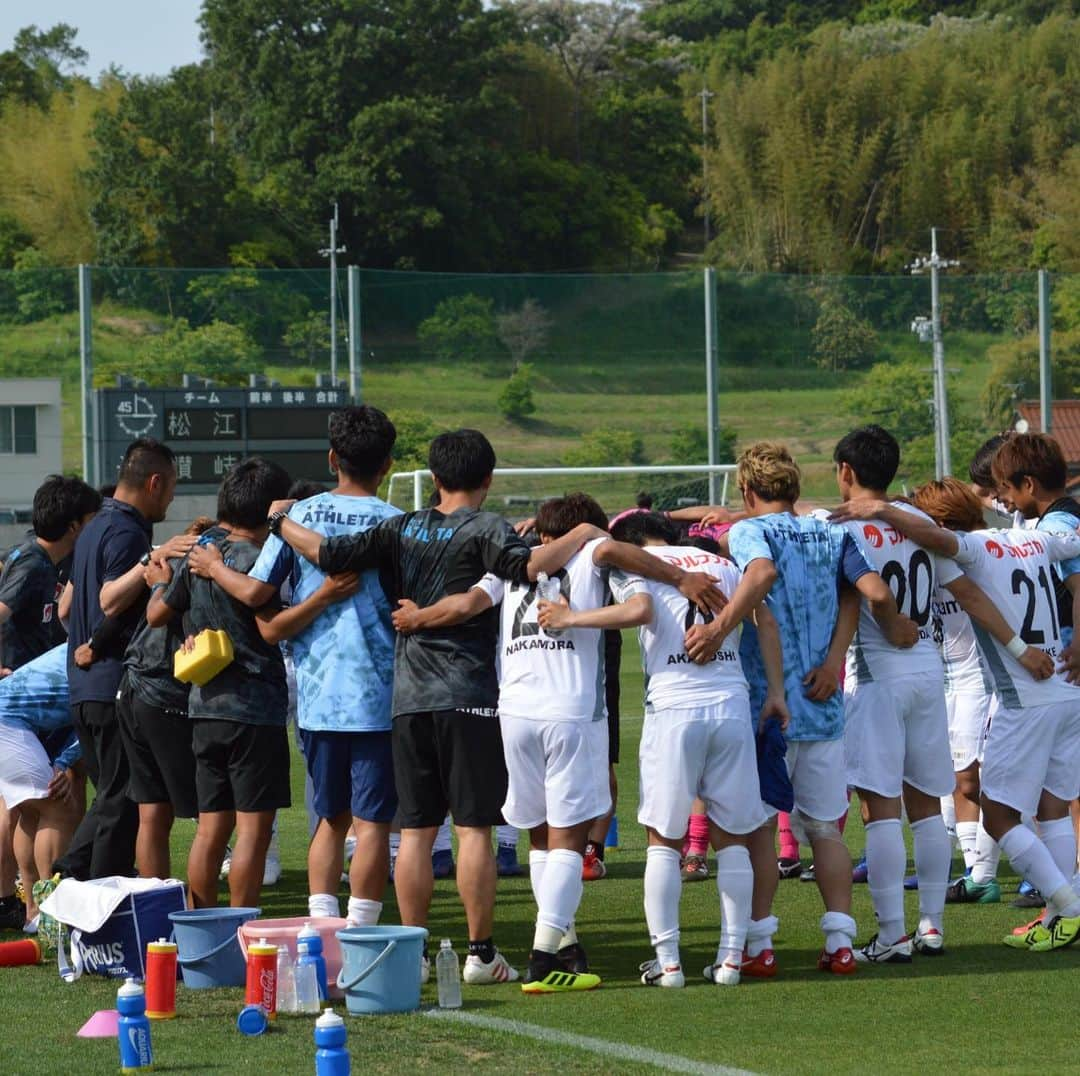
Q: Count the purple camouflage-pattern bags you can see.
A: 0